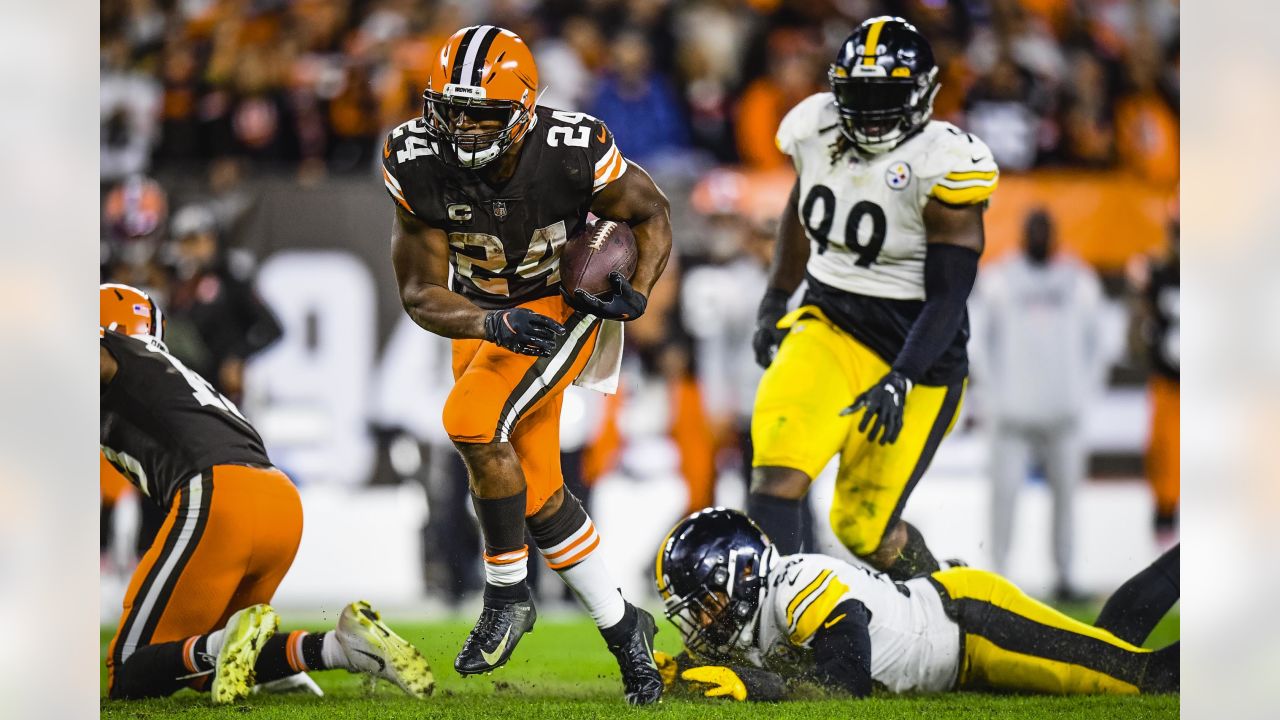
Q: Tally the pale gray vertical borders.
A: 2